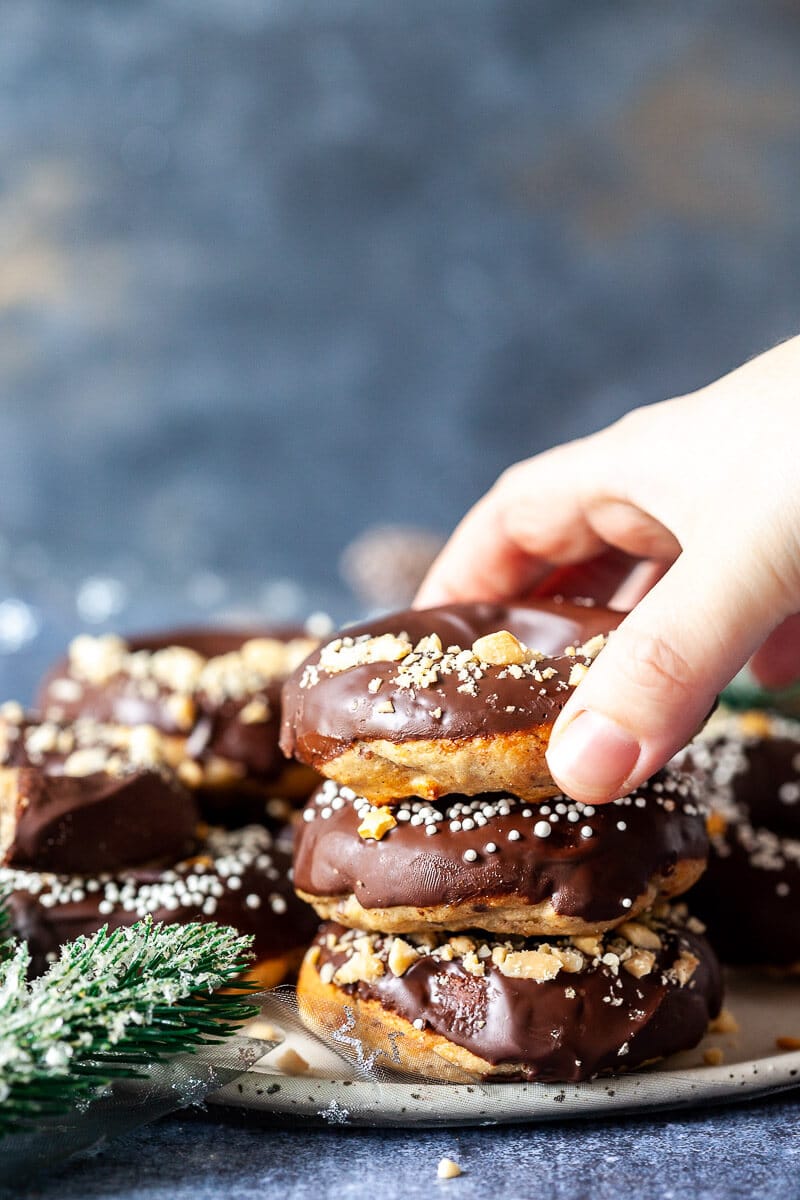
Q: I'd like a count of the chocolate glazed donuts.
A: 8